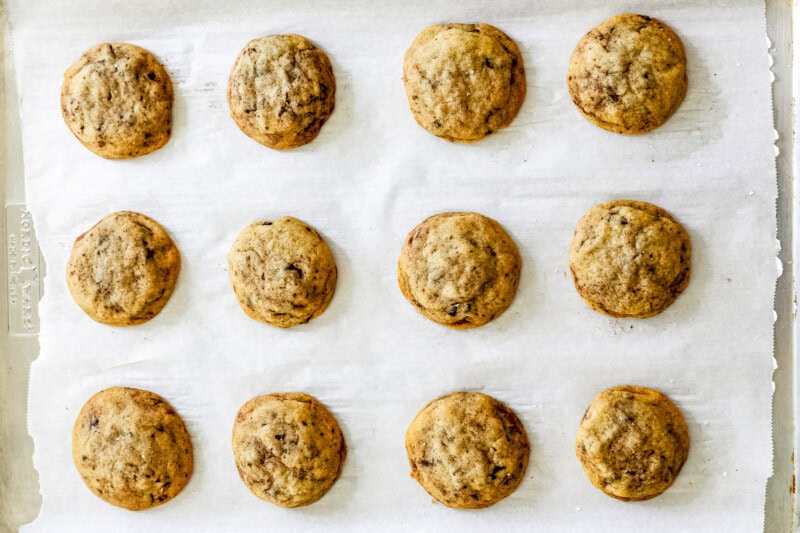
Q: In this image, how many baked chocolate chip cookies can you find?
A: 12